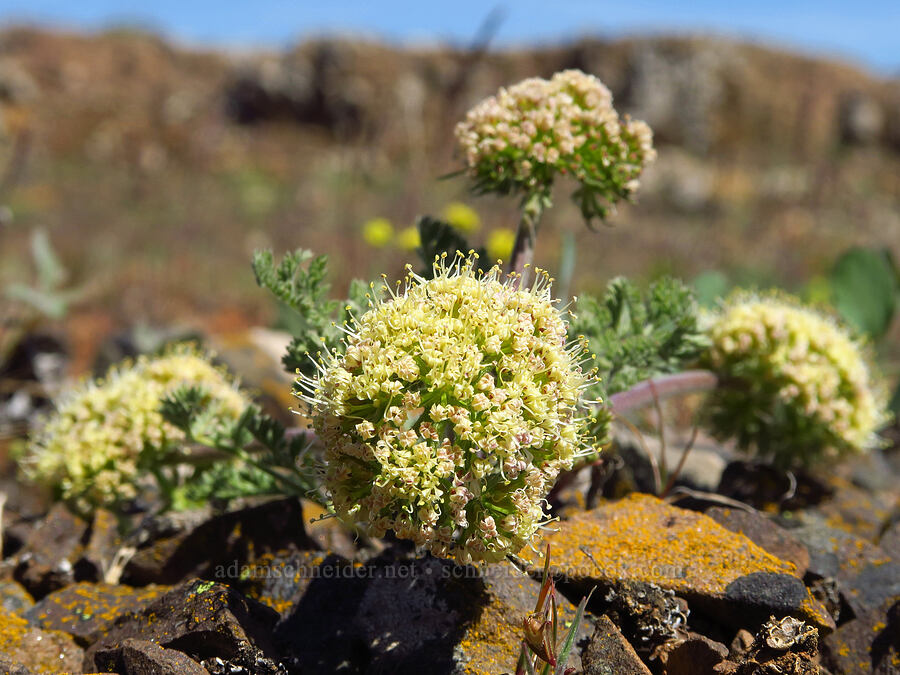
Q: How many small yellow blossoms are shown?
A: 4